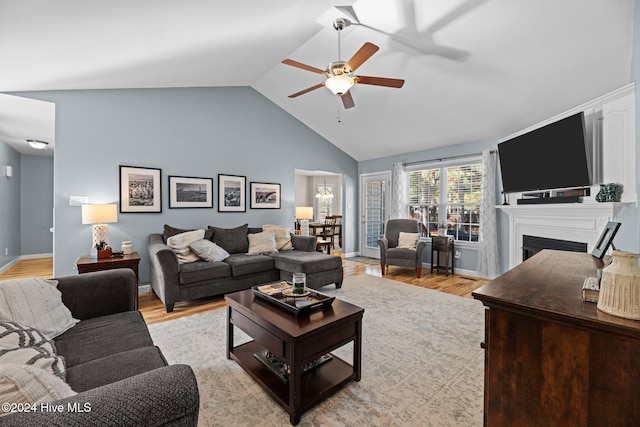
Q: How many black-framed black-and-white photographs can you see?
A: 4